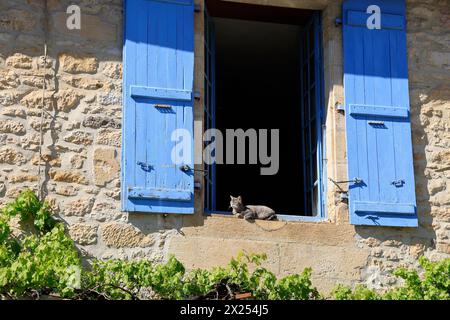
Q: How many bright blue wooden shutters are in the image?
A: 2